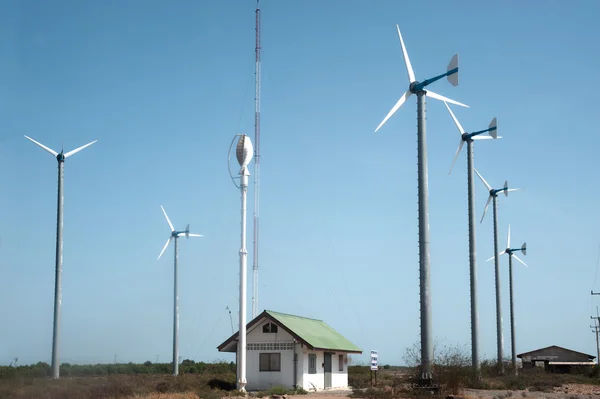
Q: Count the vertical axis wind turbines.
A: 1